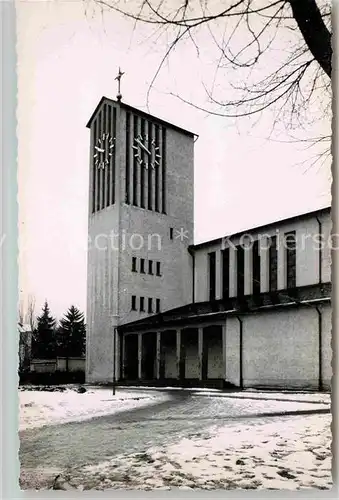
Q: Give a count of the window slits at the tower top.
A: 11